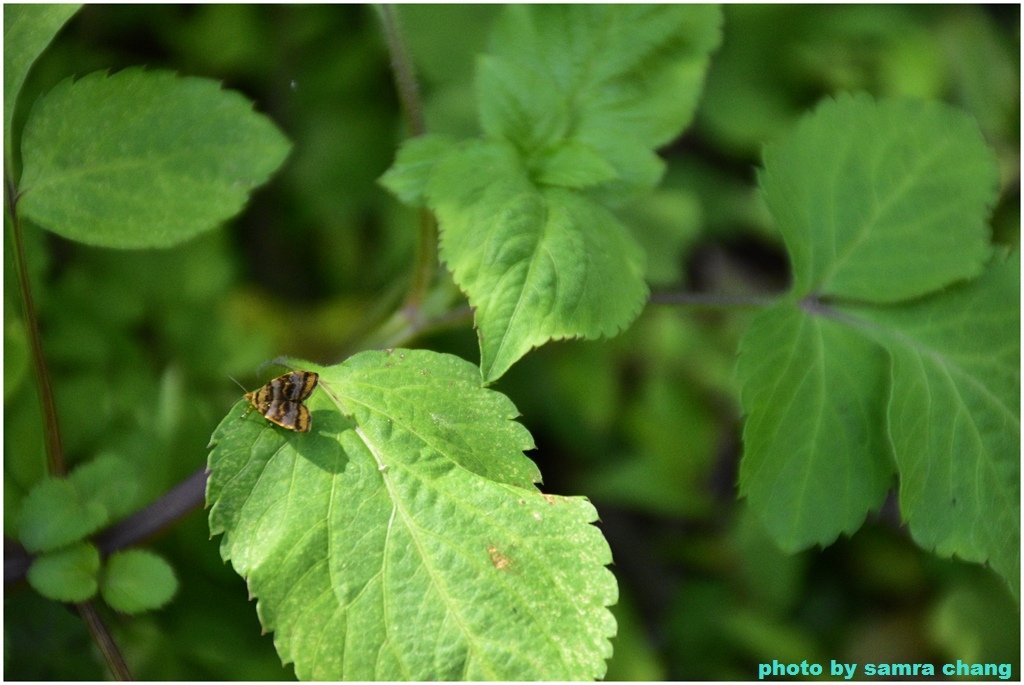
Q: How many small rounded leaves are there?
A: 4